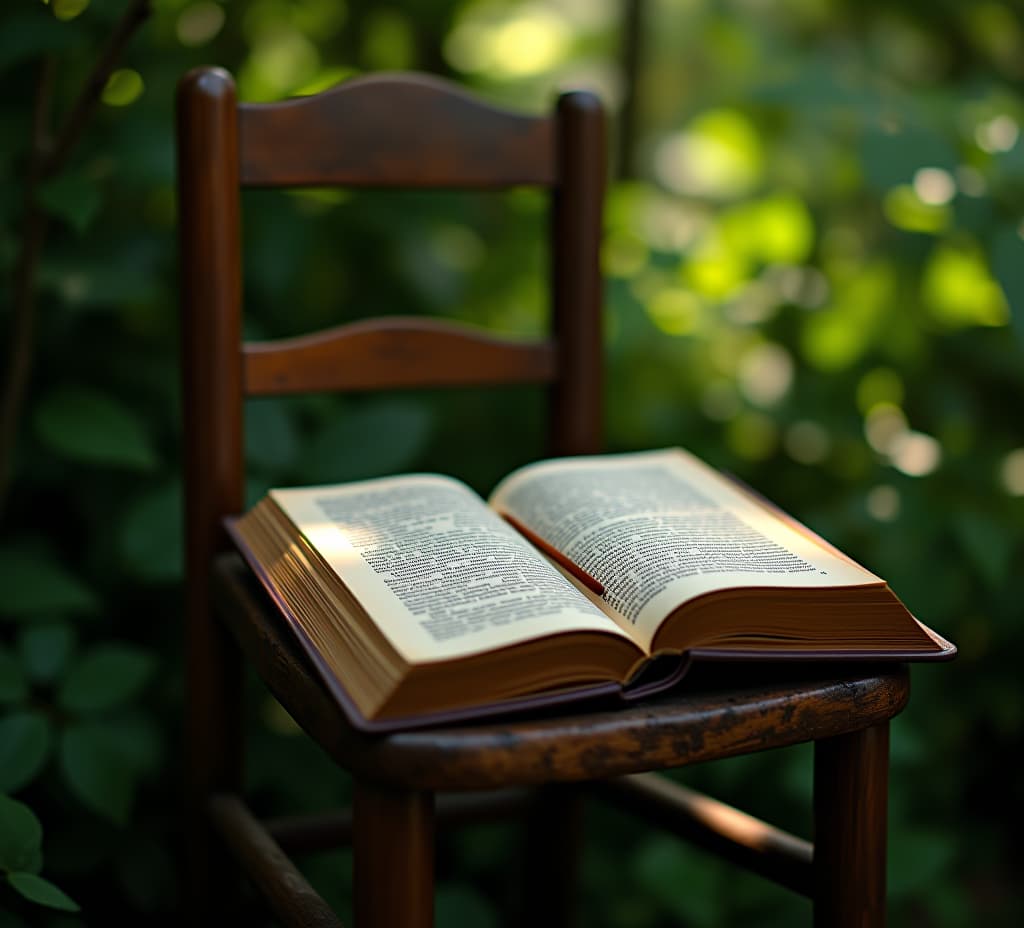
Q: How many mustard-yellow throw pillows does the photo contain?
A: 0